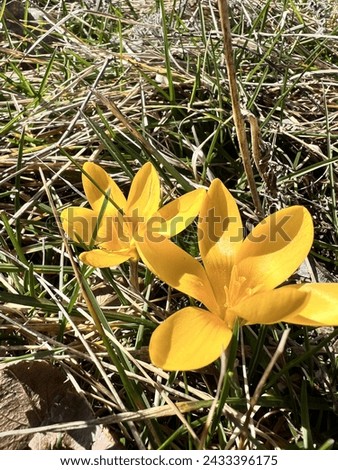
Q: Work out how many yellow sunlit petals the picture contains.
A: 11